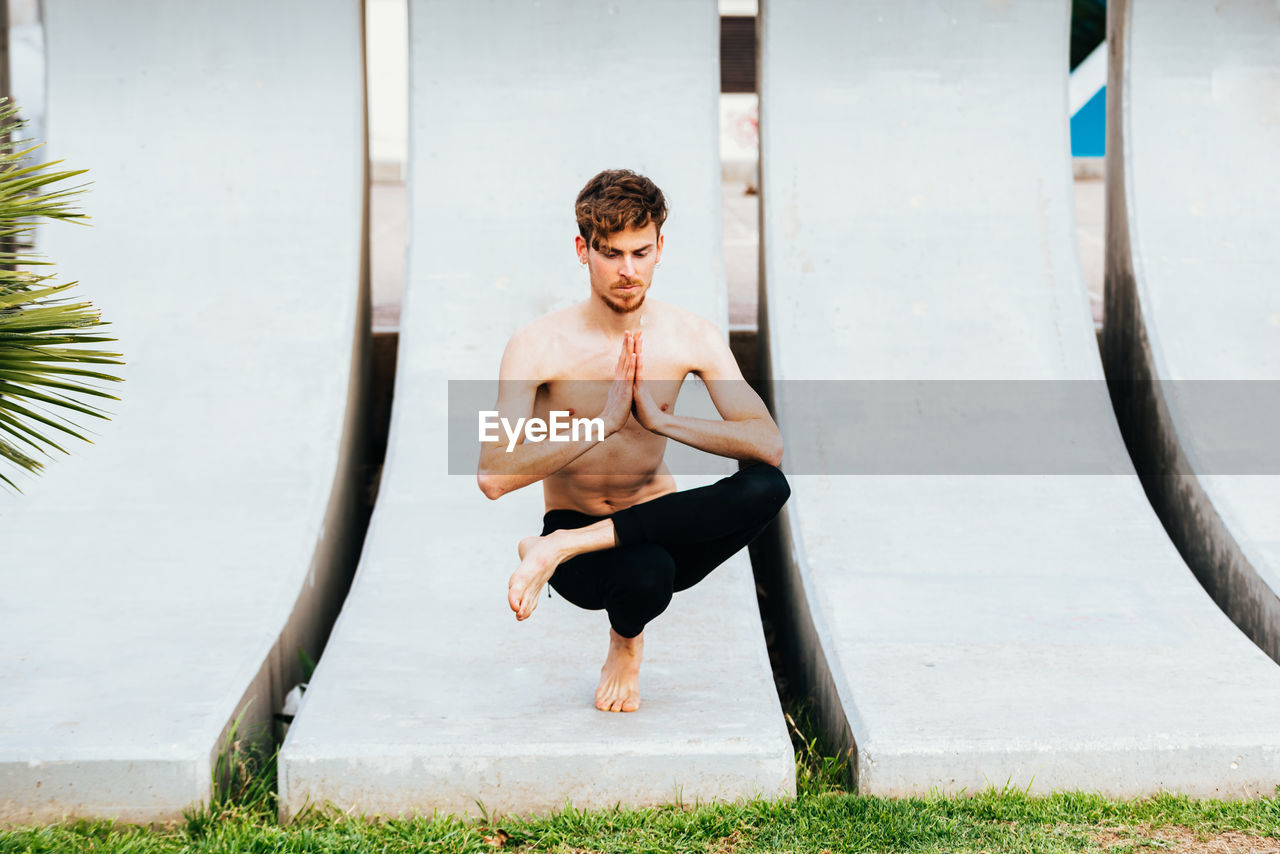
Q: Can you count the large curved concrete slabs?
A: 4